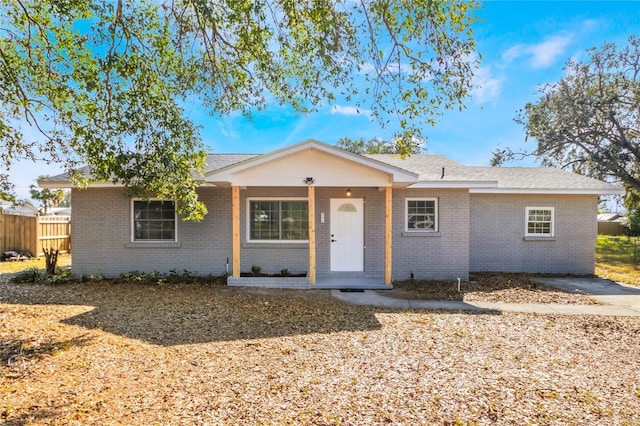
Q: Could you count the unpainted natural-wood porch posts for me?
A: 3